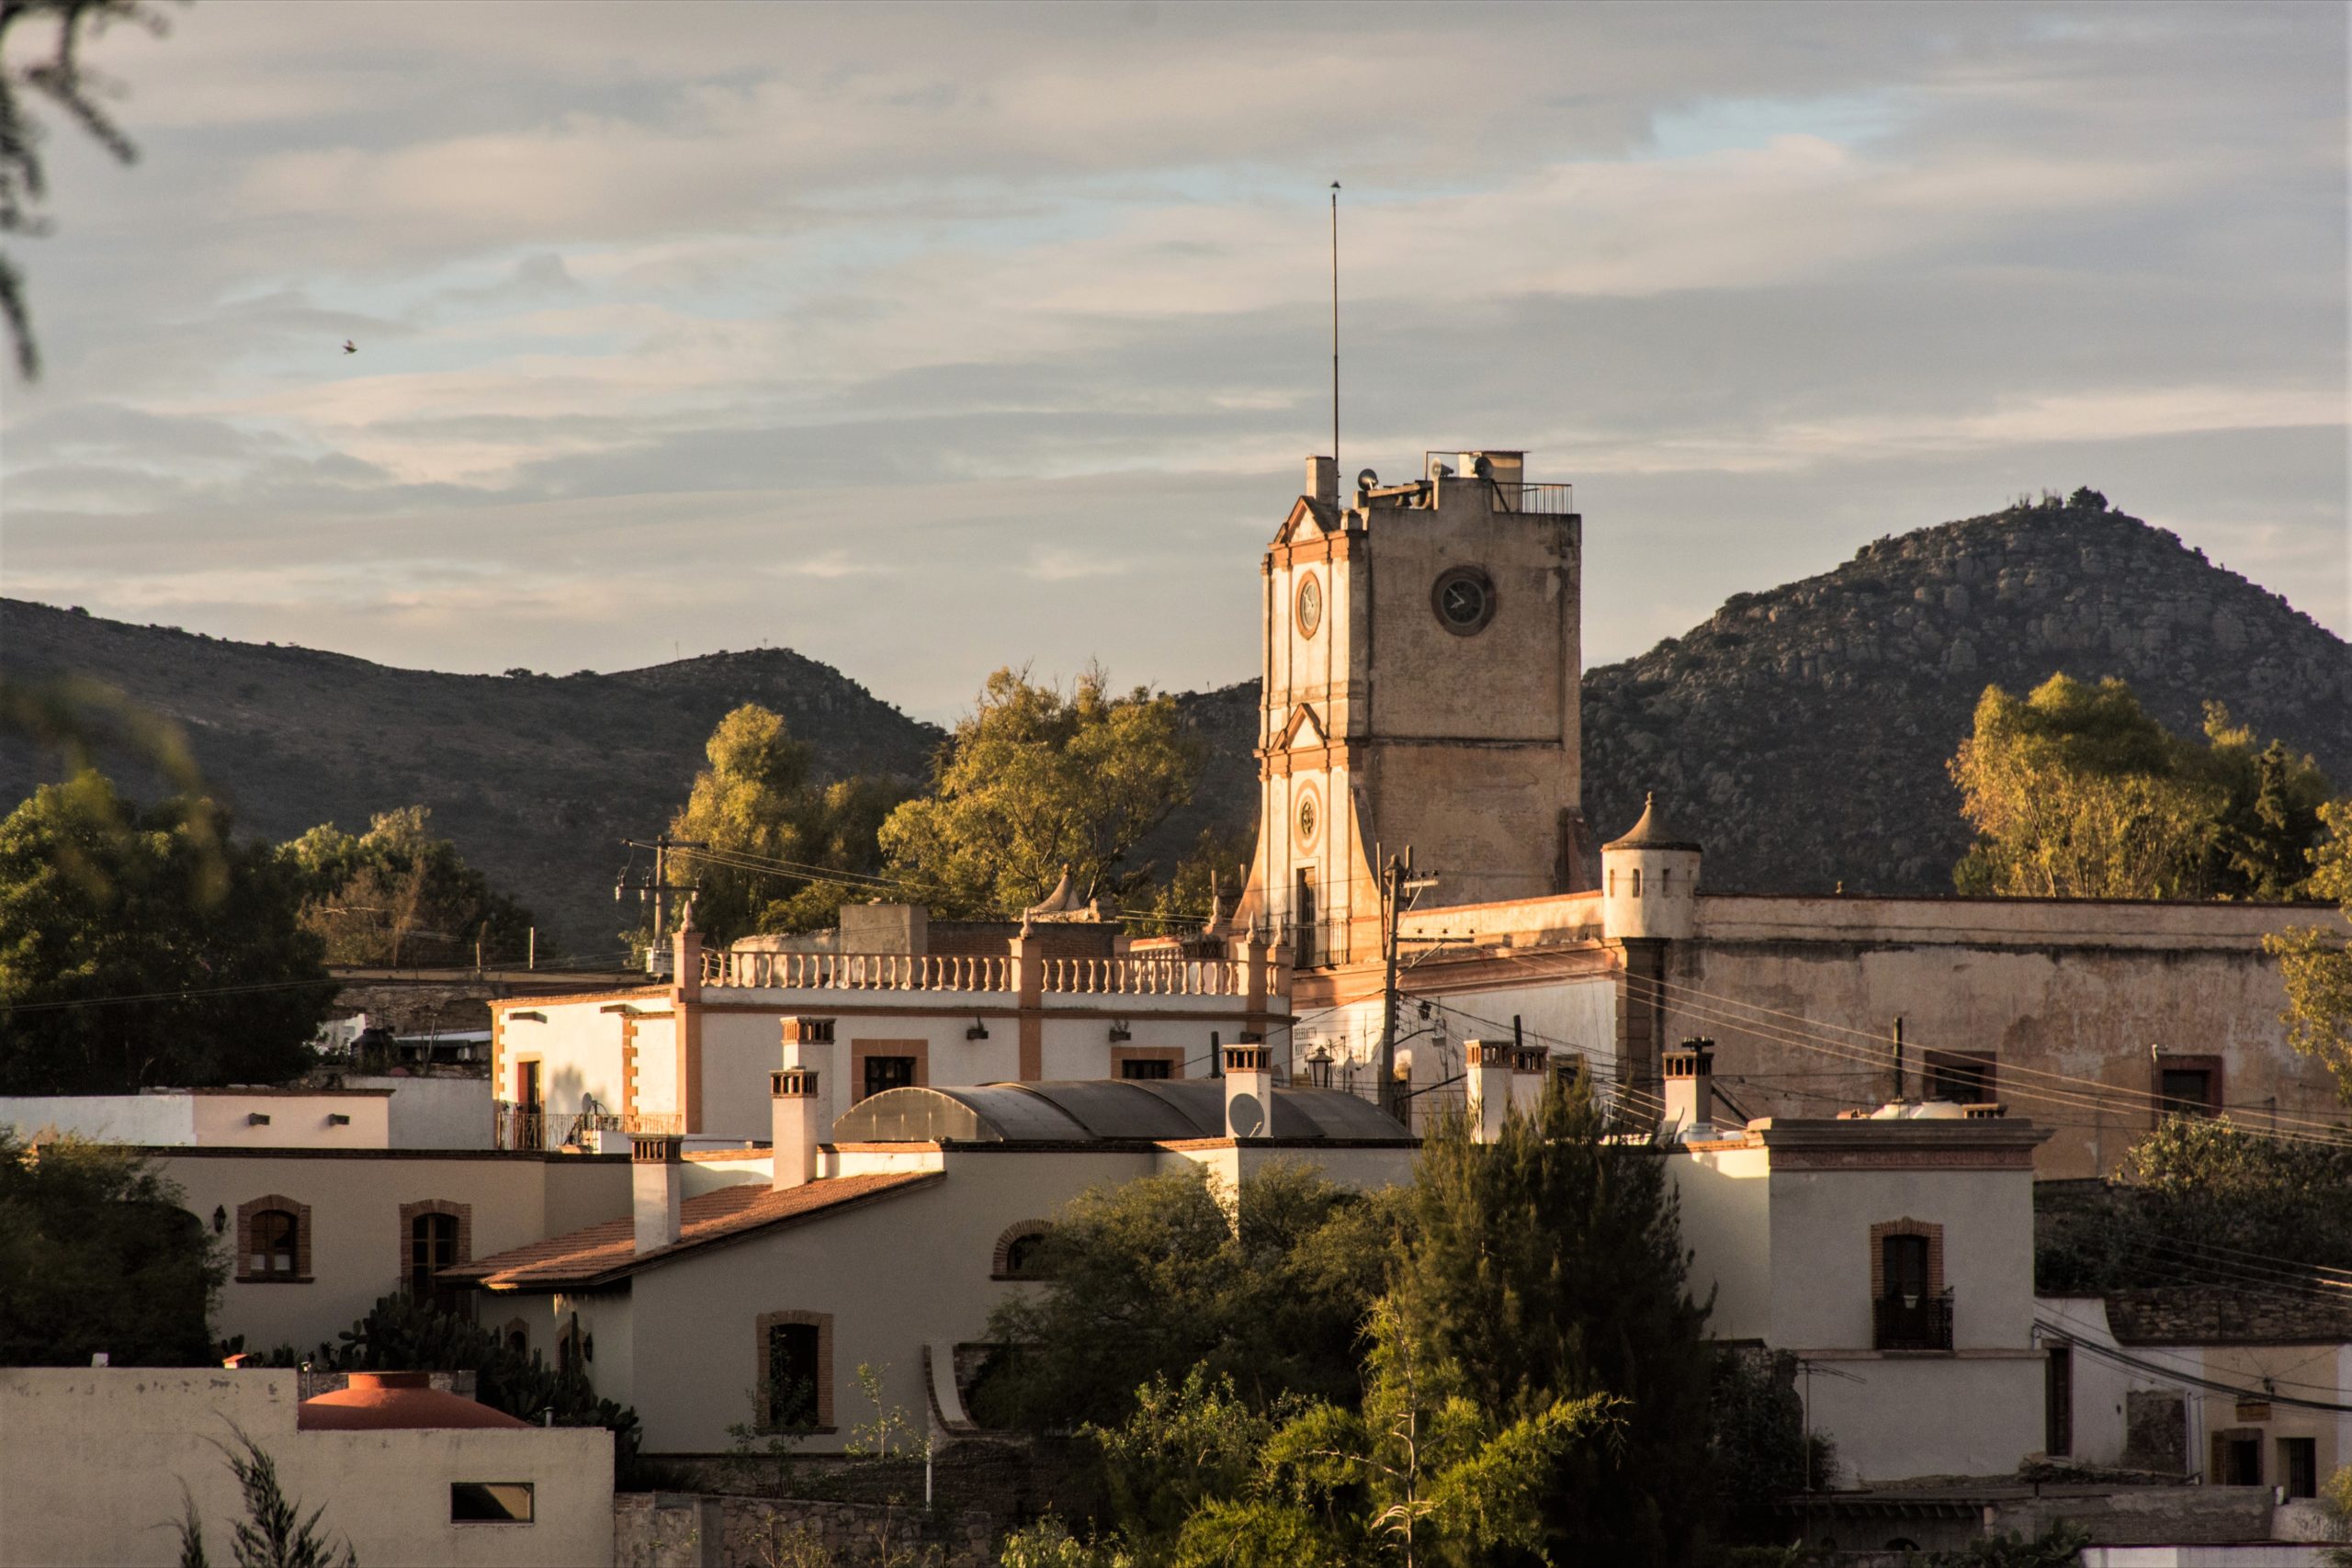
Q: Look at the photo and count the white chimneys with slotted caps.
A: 7